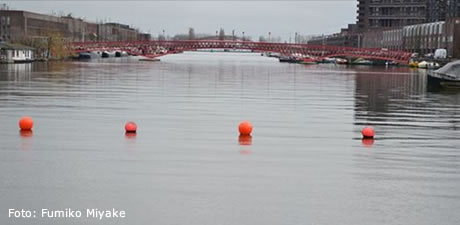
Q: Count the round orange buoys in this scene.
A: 4